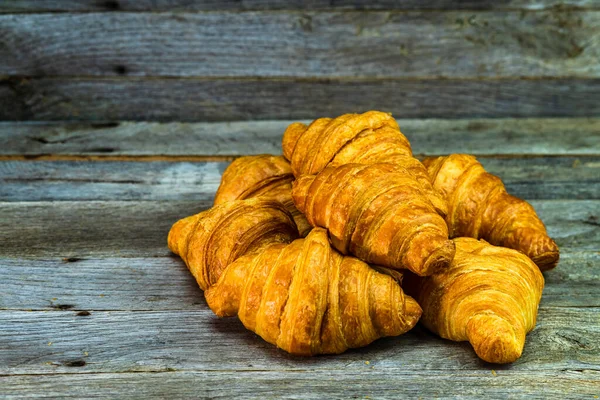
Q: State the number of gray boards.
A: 9